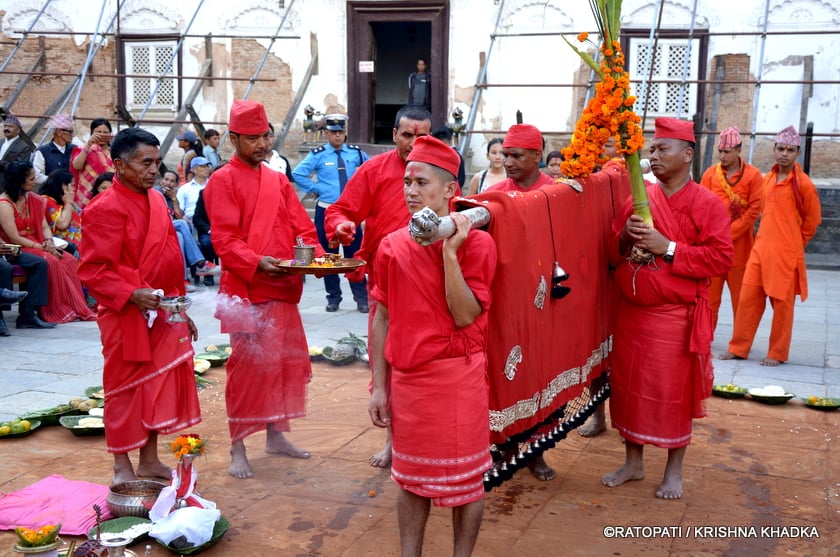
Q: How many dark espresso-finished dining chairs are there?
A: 0